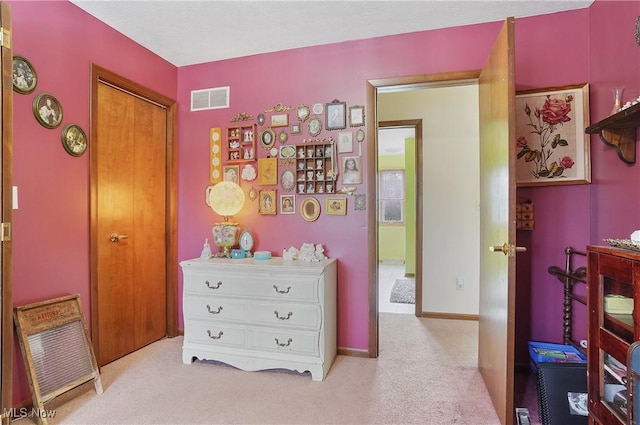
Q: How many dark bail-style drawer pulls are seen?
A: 6